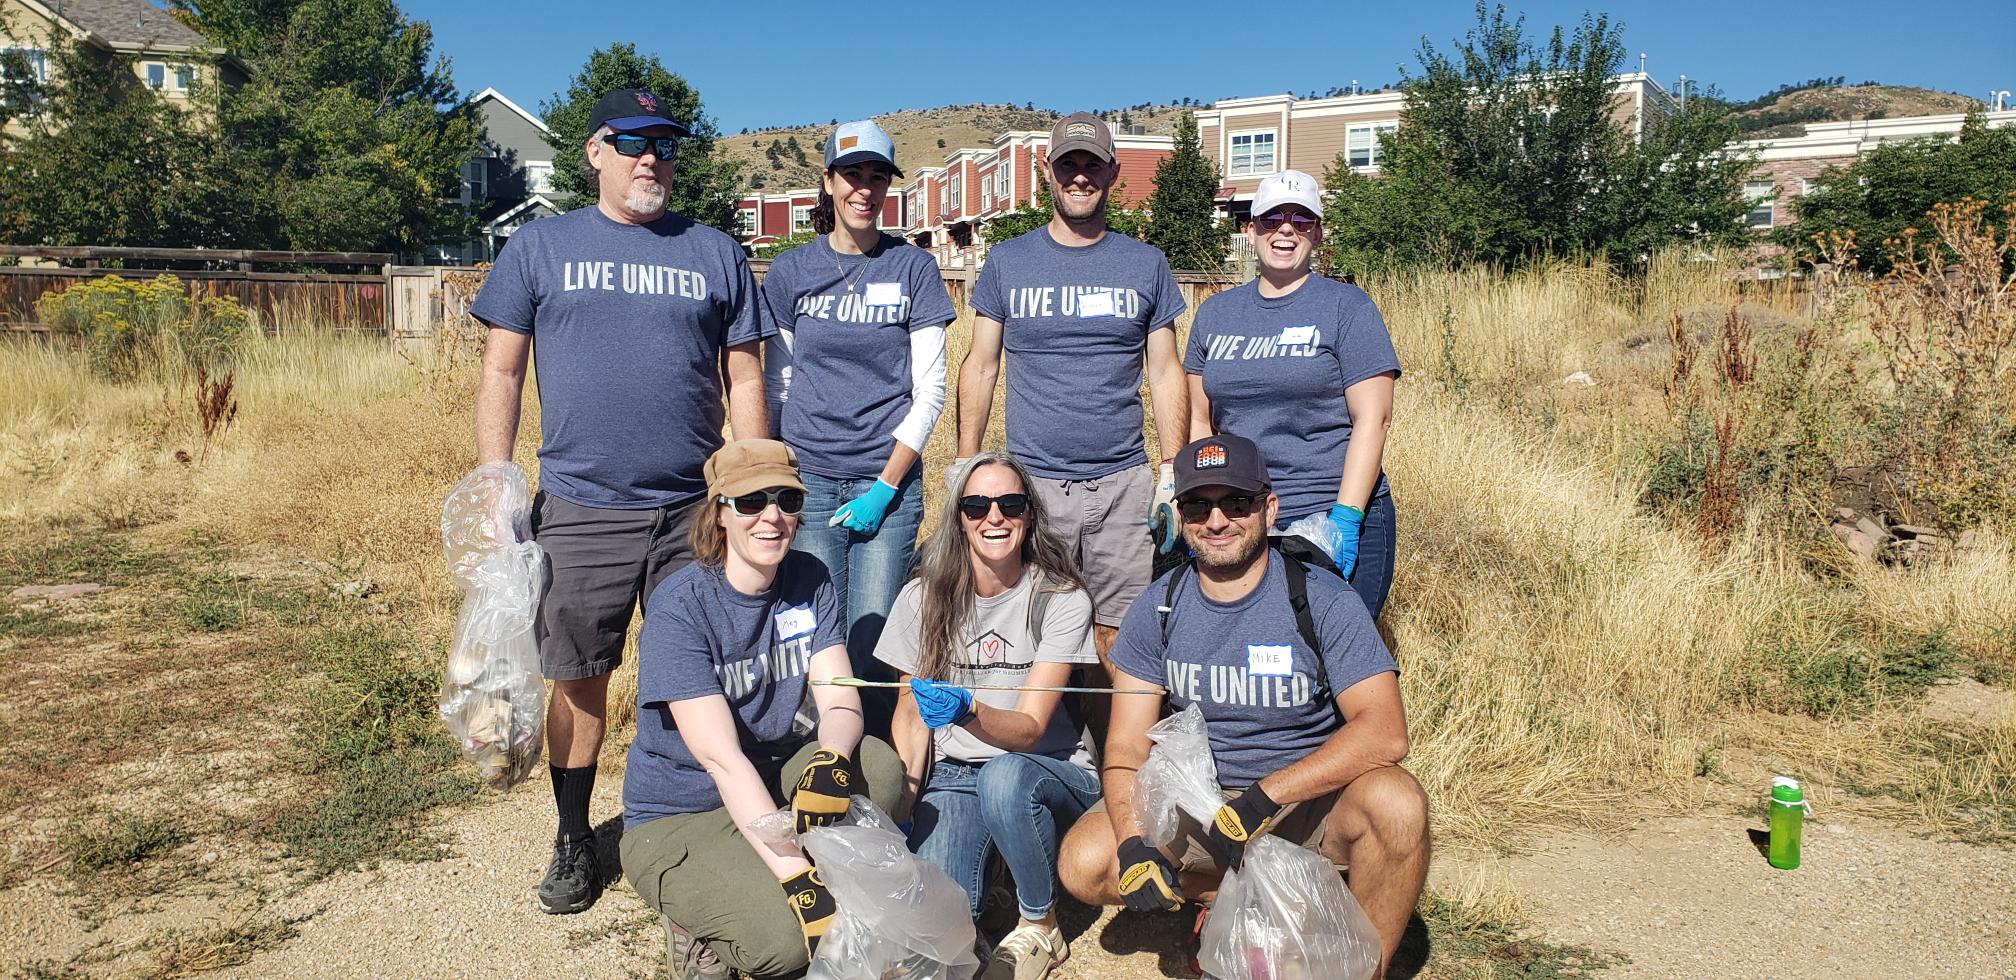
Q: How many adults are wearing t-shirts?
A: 7